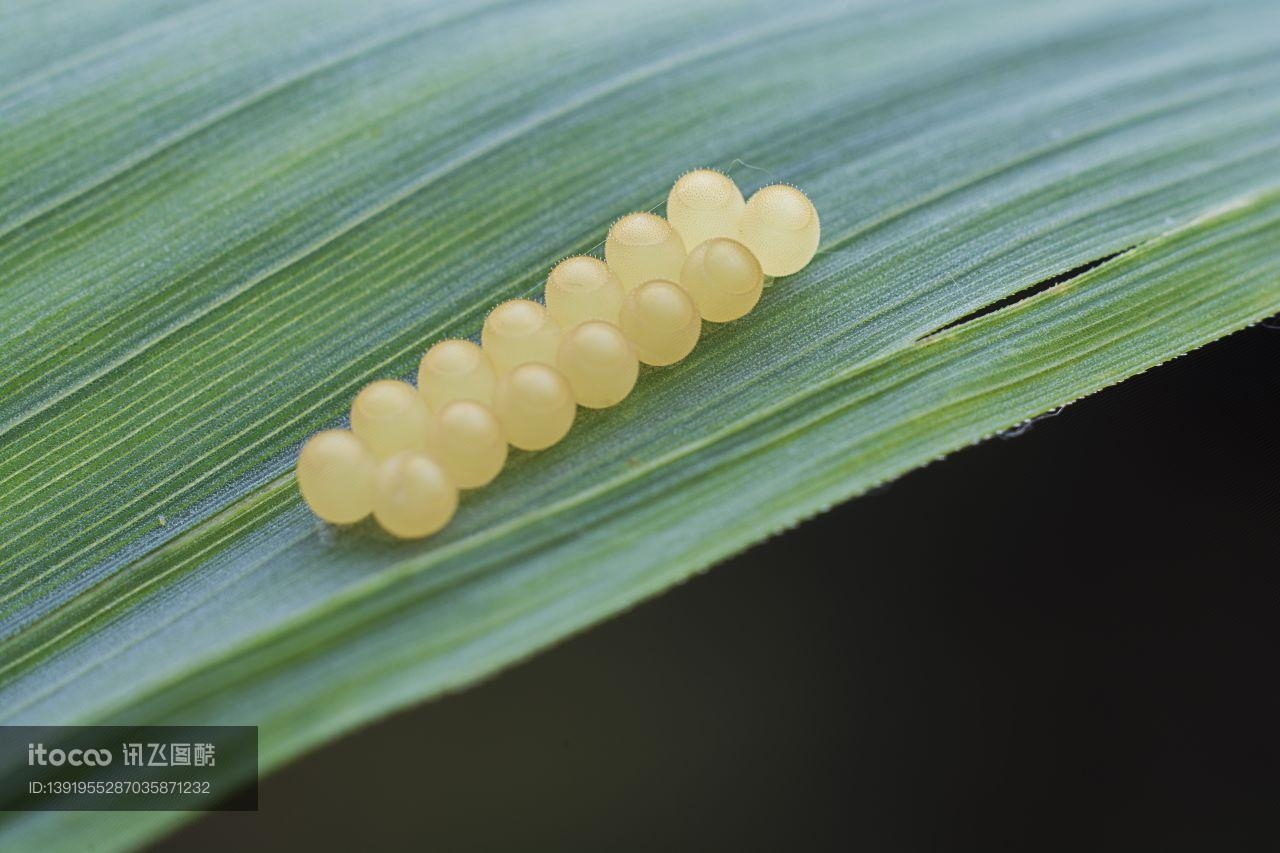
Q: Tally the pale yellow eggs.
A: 14